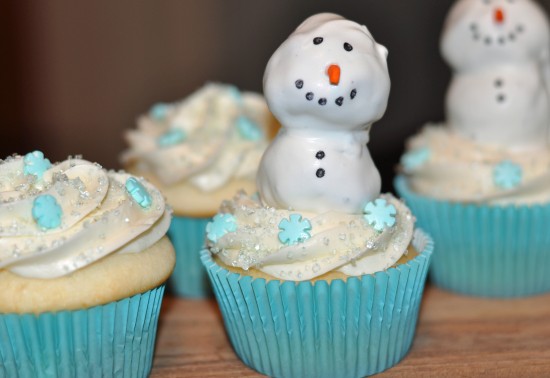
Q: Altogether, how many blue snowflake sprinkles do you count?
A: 12